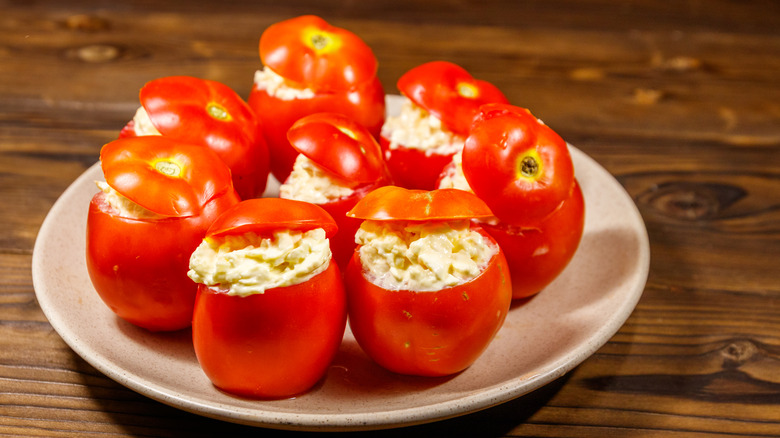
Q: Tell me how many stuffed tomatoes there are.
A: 8